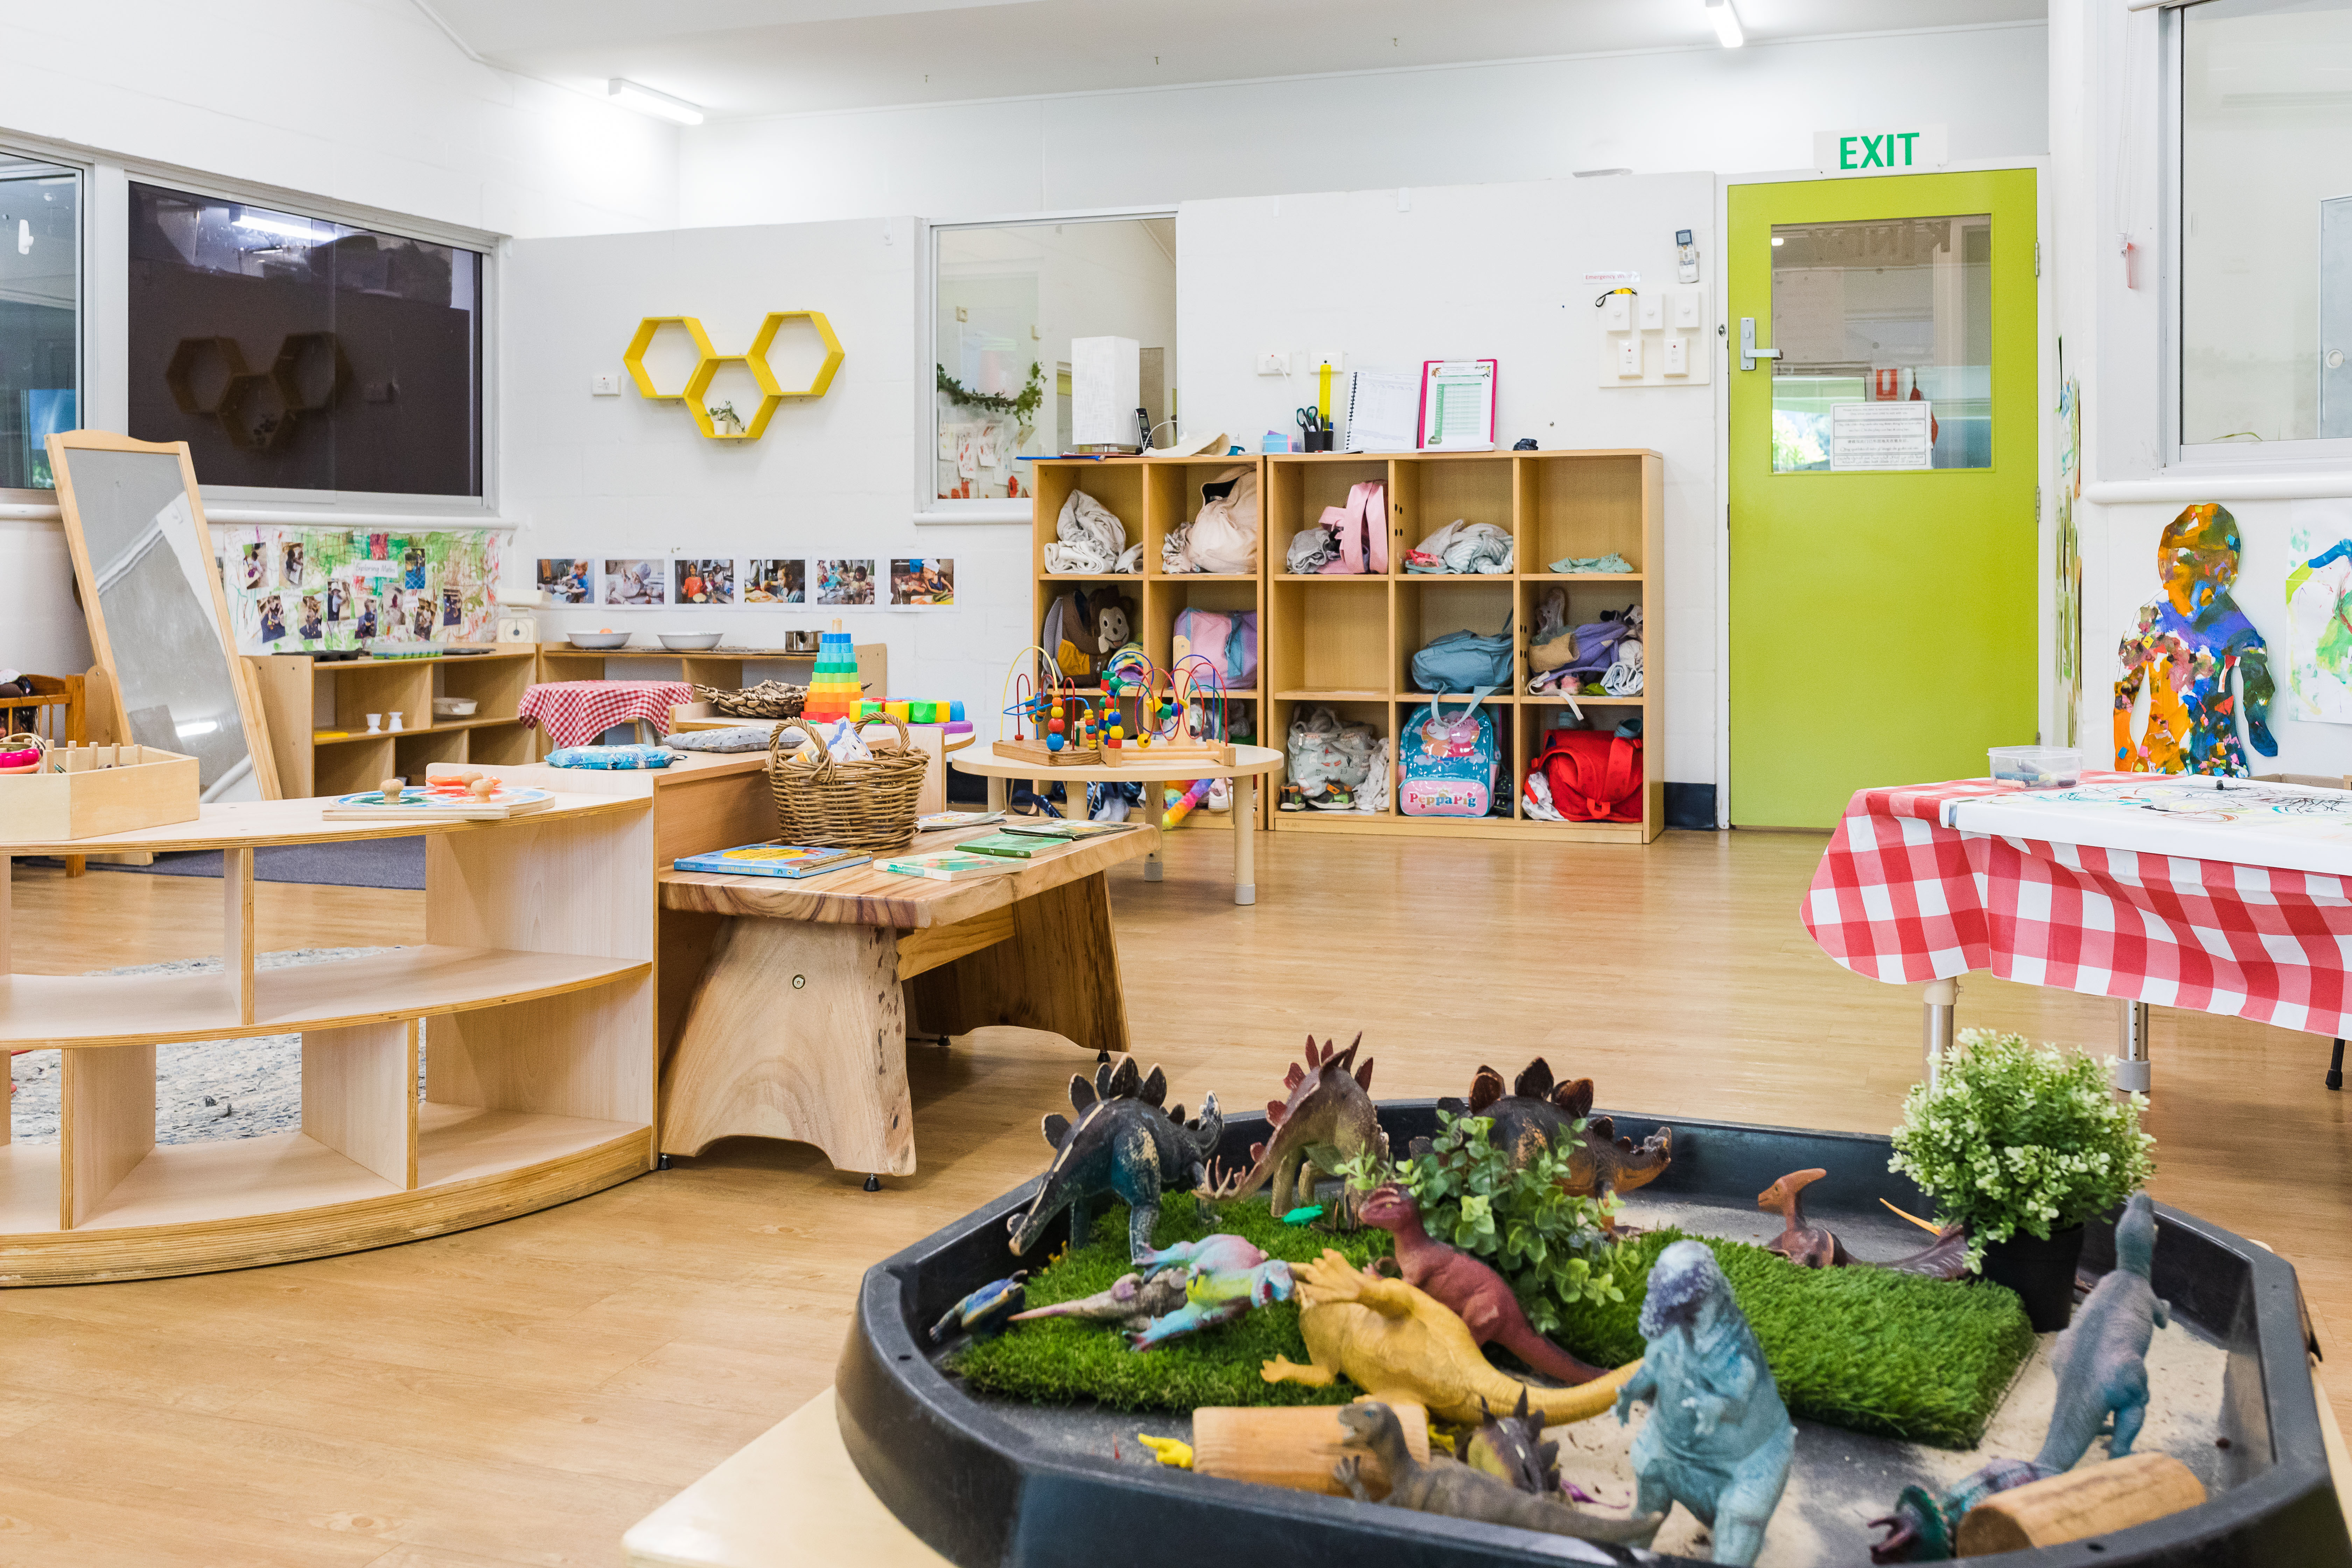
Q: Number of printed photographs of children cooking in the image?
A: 6